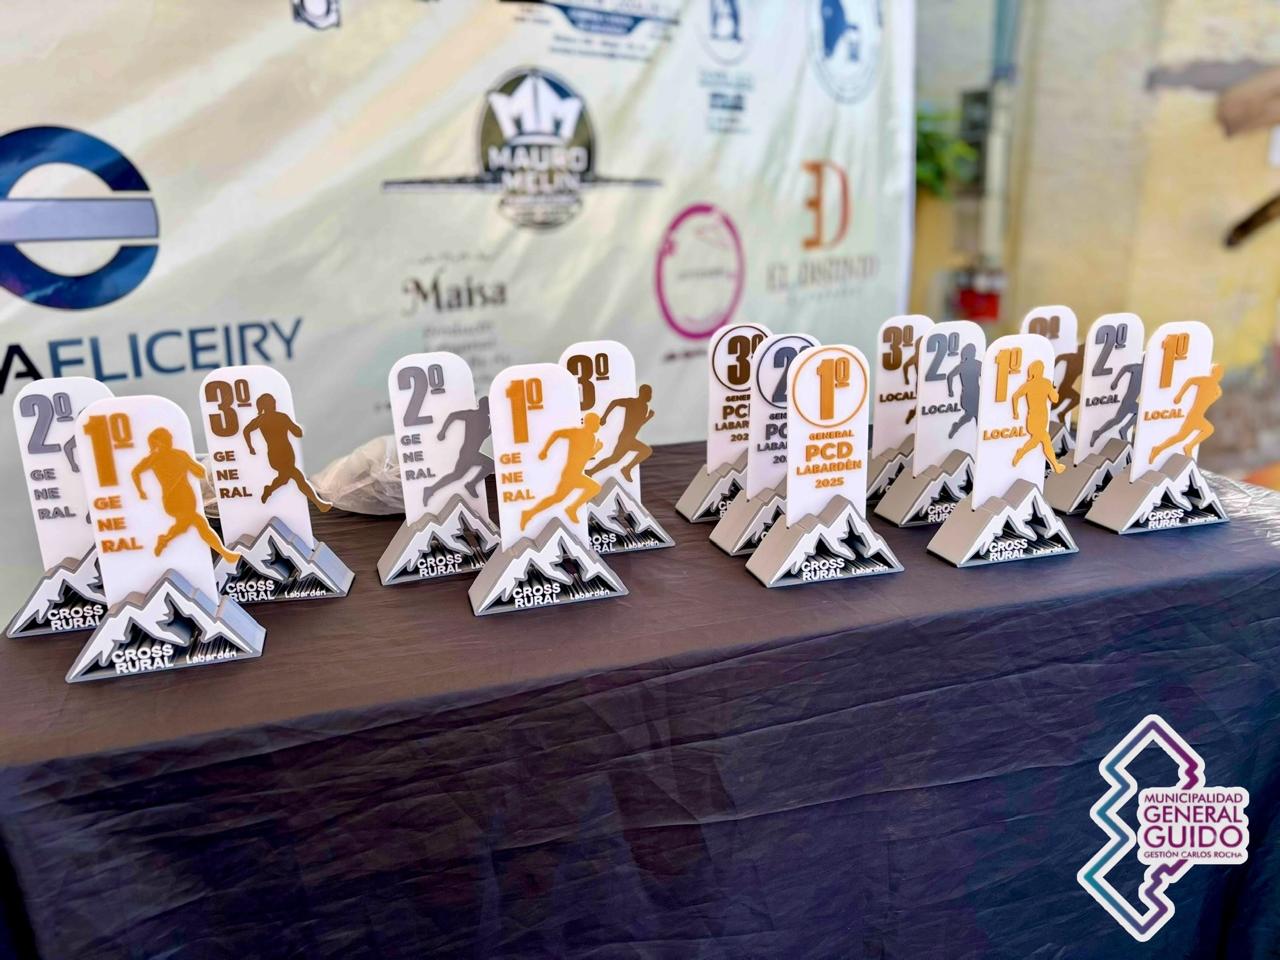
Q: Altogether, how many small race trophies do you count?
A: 15